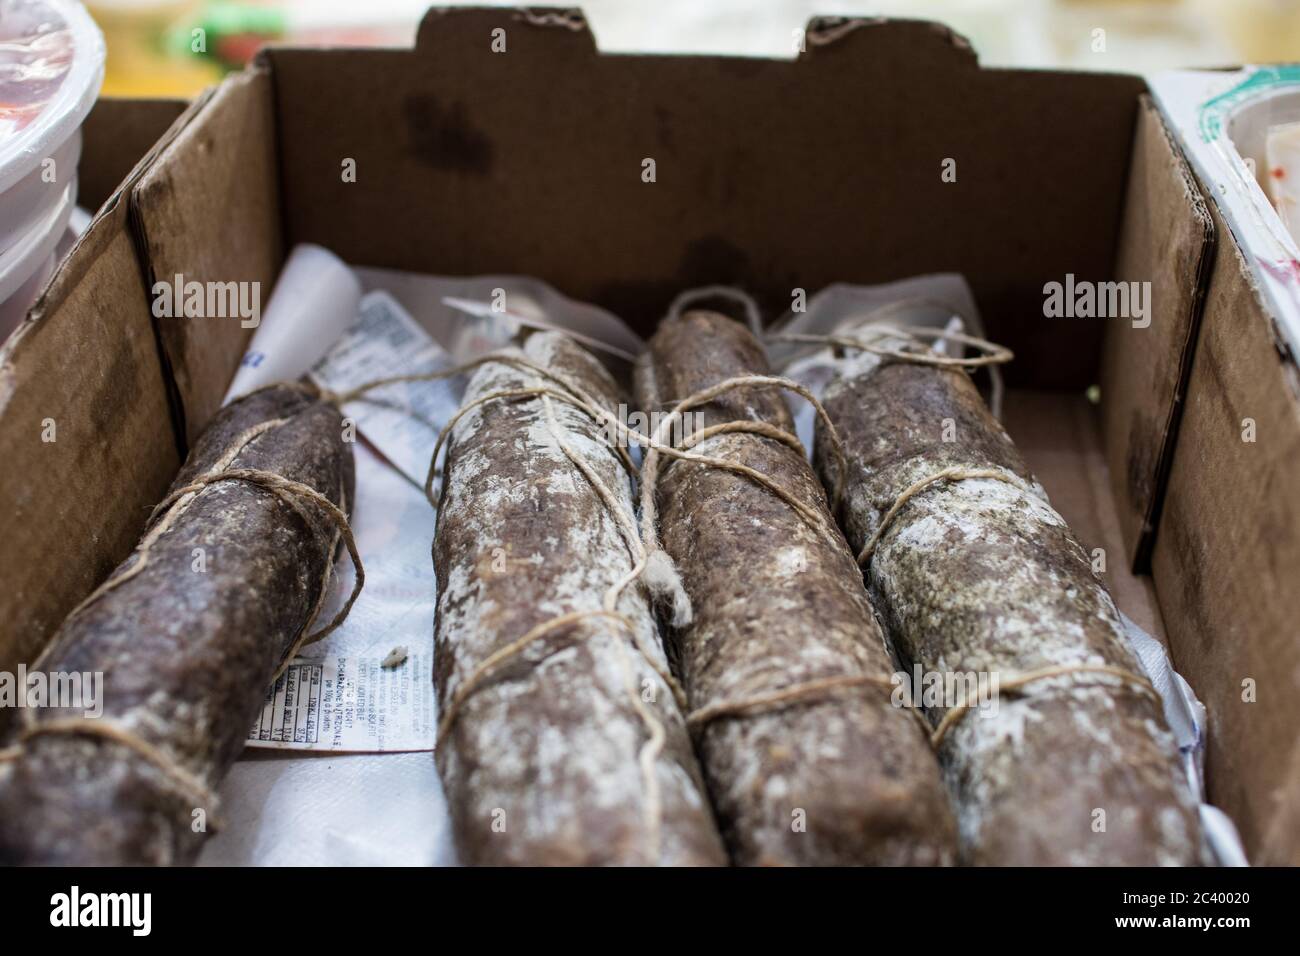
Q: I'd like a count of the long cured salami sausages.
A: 4